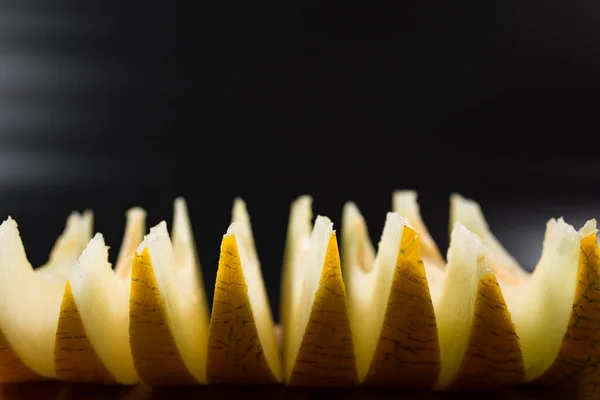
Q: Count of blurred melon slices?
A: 8